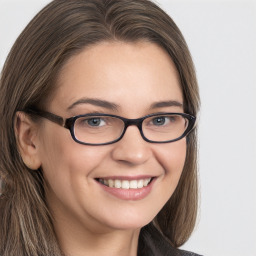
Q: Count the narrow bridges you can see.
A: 1